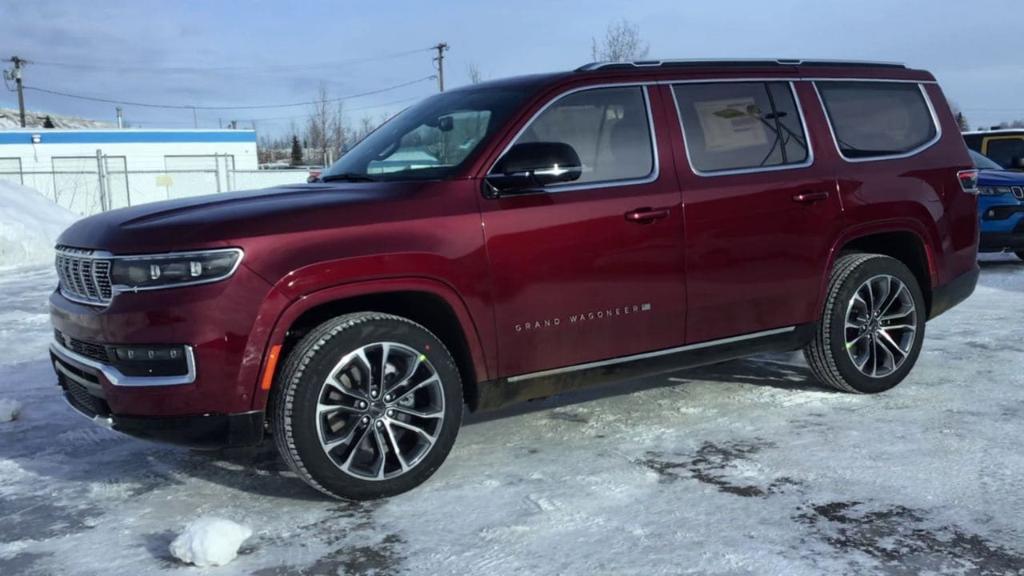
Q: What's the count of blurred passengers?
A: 0